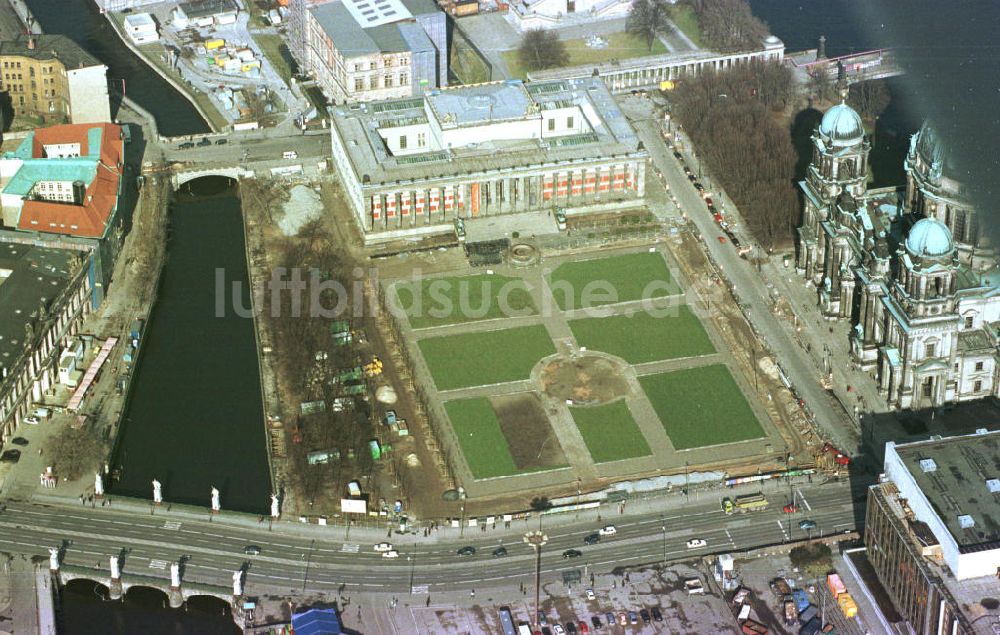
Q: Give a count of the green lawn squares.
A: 7